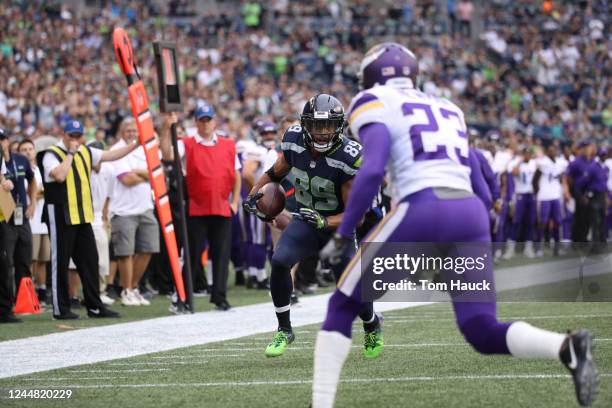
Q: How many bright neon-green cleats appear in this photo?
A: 2